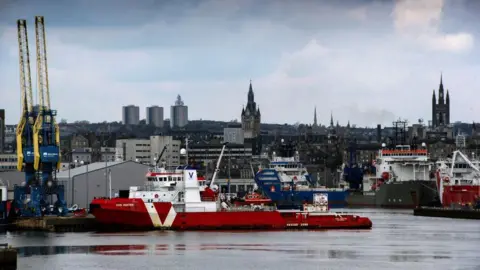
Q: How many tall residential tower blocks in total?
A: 3